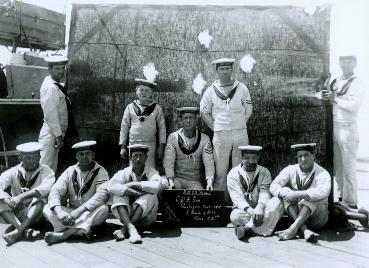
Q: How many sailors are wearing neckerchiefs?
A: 10